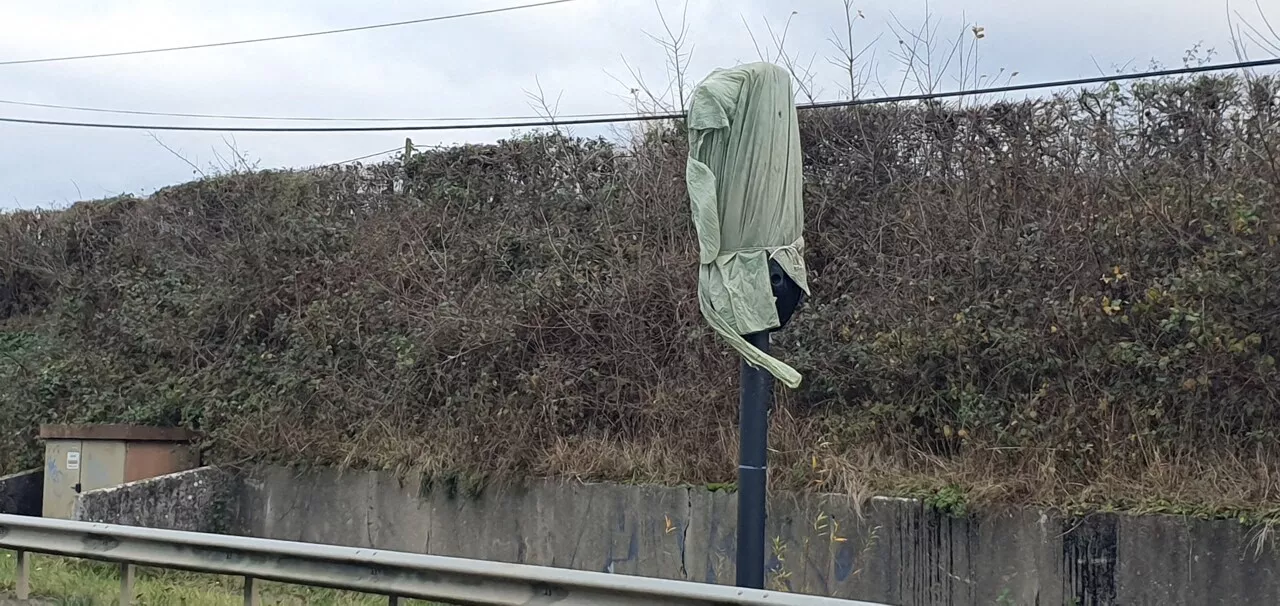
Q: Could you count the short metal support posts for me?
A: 4